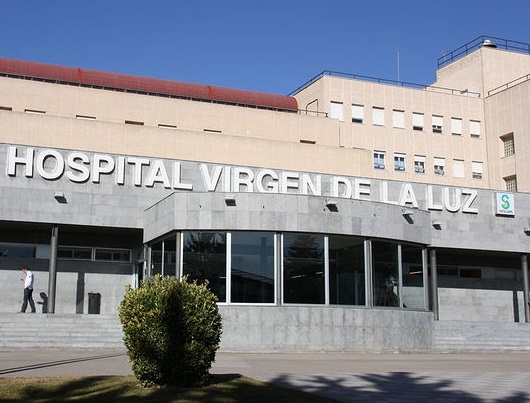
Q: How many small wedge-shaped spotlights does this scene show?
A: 6